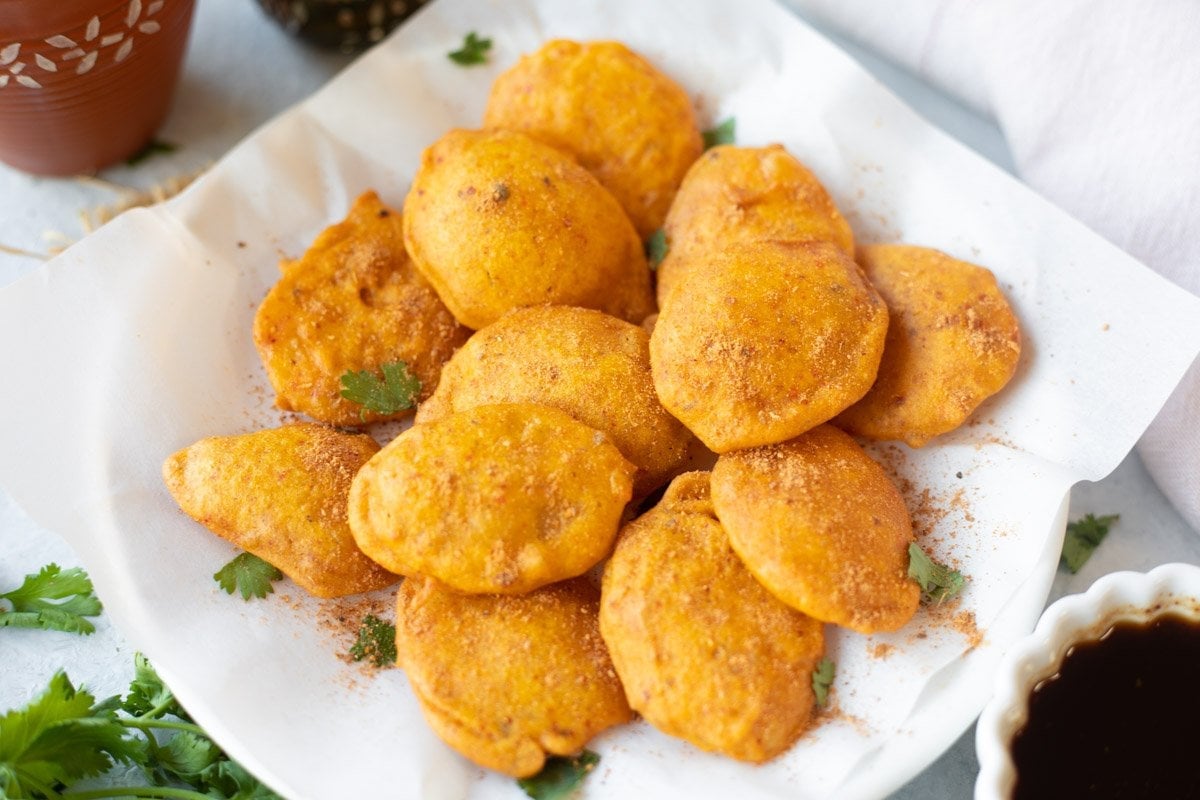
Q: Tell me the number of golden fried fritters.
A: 12